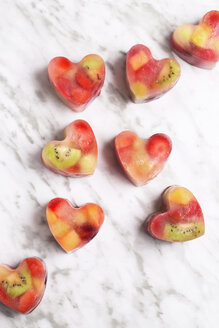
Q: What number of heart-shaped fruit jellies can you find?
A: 8